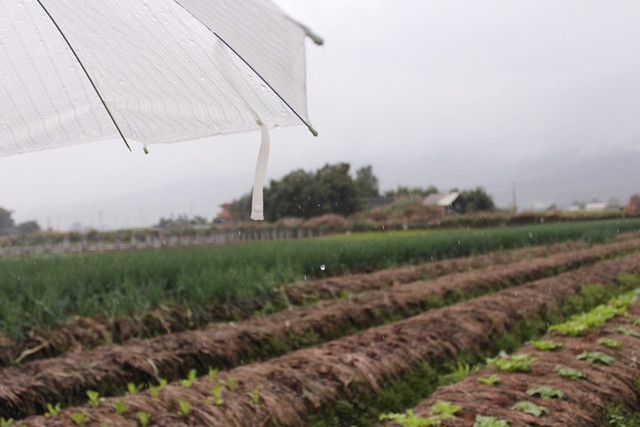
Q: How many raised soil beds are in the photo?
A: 4